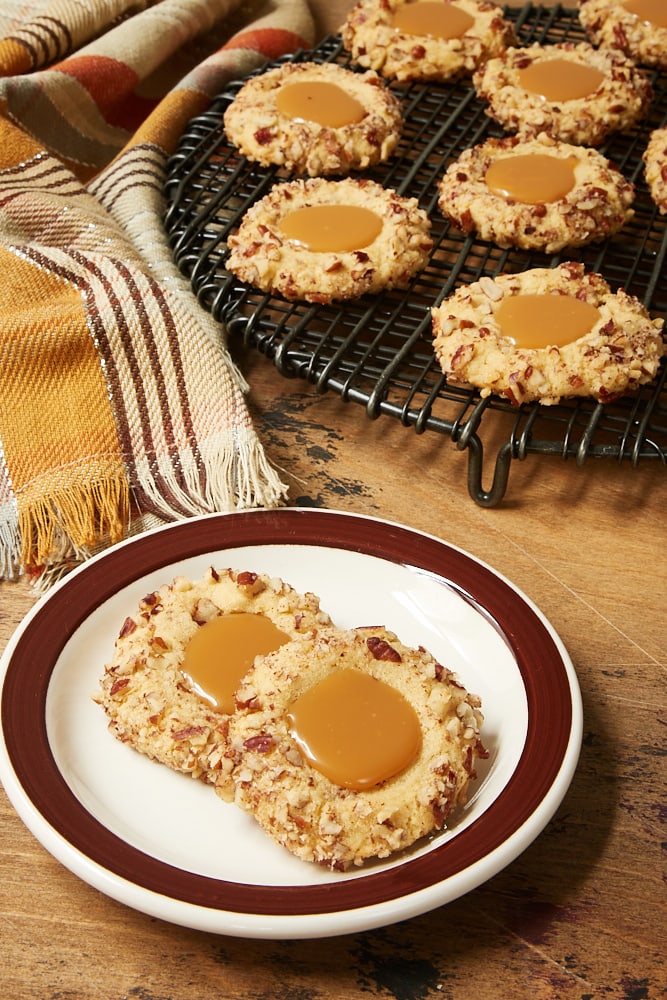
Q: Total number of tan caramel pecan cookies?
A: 10